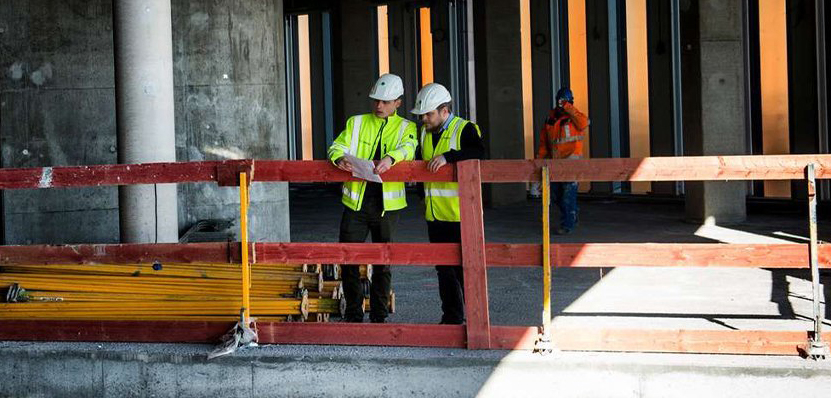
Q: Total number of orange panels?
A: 7